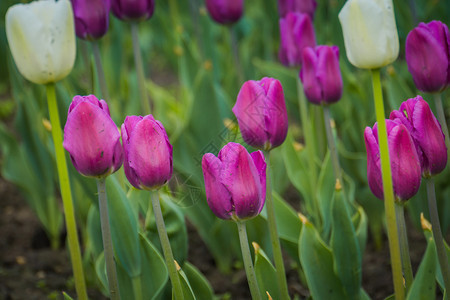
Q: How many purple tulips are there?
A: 13